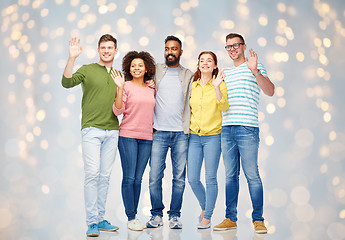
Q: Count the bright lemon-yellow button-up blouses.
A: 1